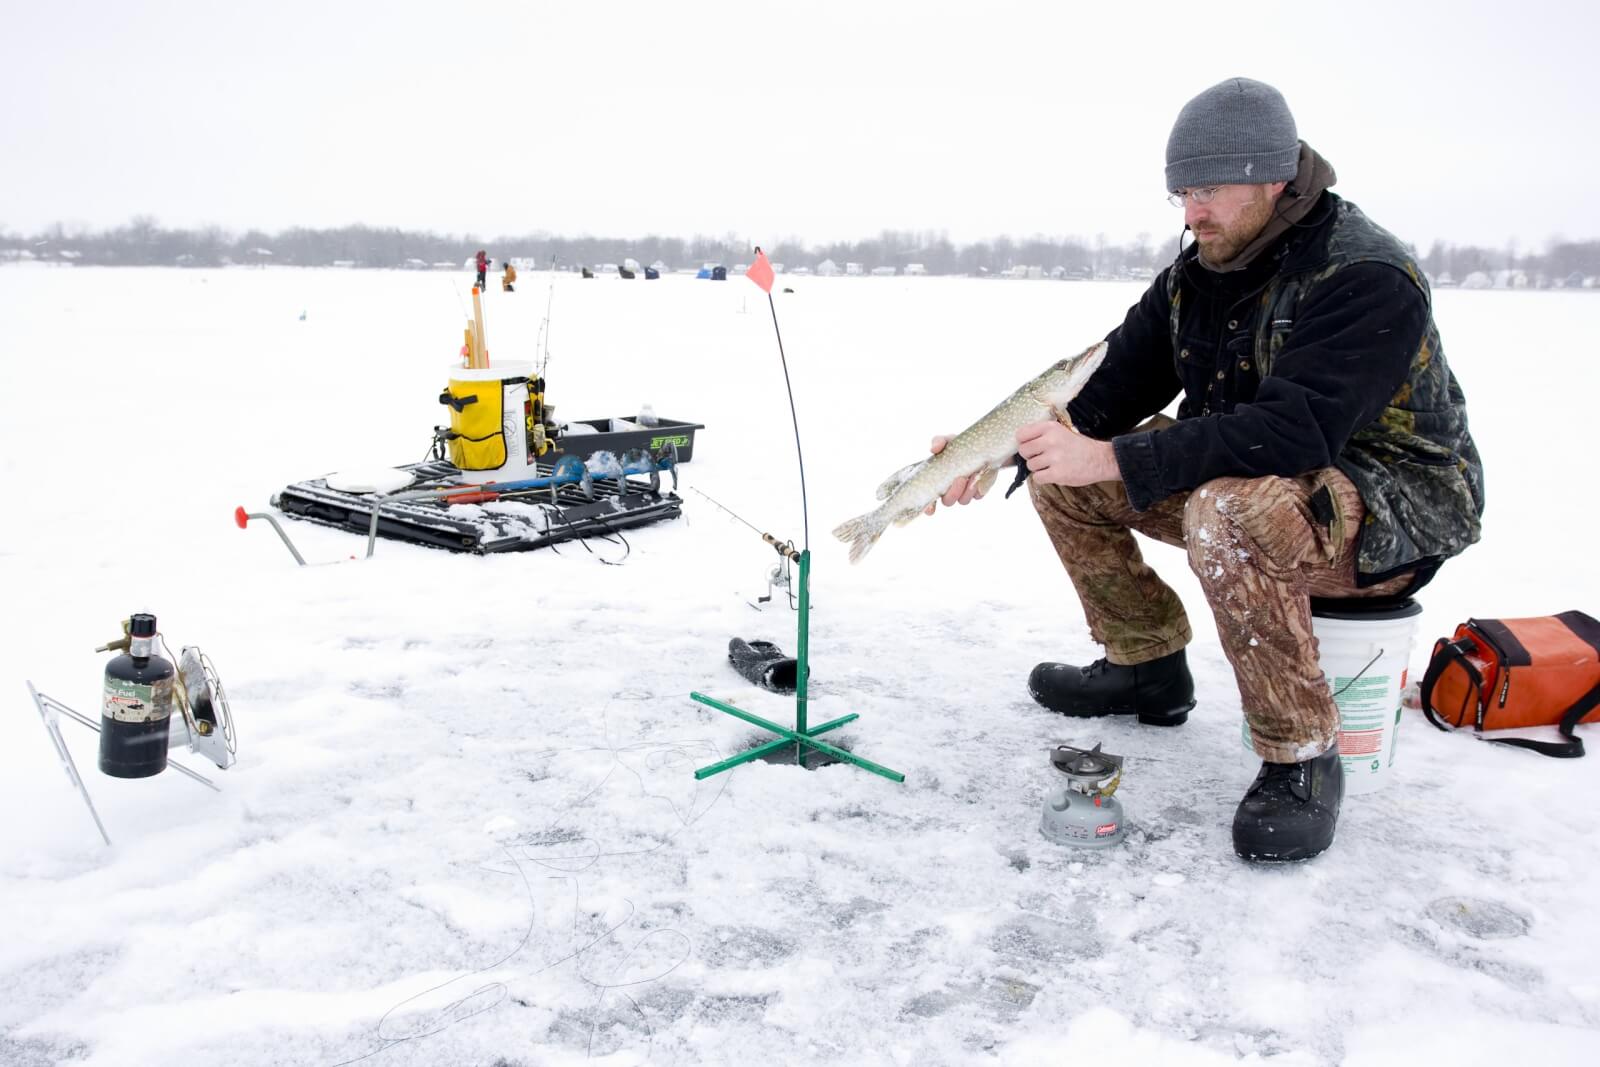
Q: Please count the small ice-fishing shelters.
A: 5